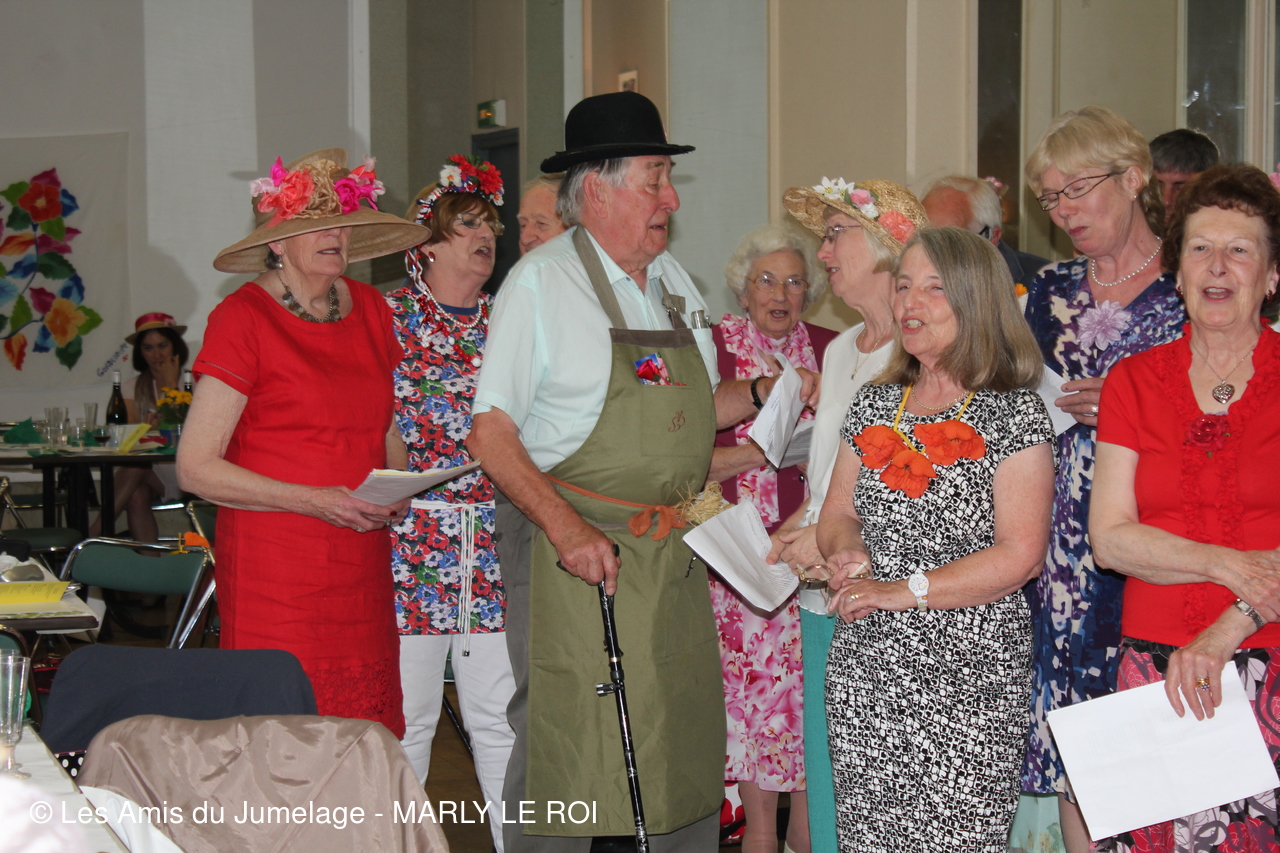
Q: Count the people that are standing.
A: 11